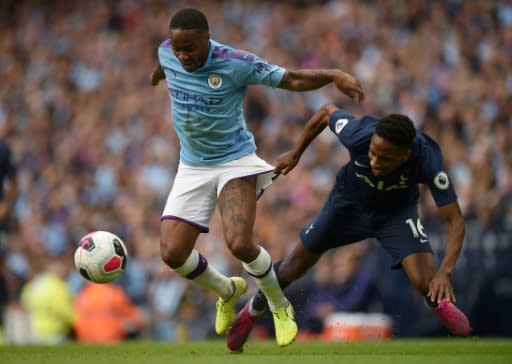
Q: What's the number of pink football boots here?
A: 2